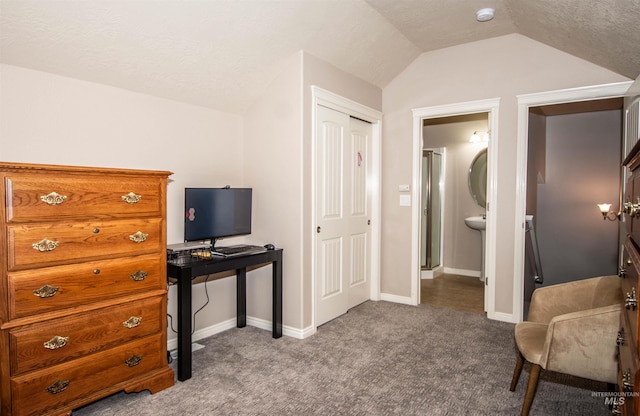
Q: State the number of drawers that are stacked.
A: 5